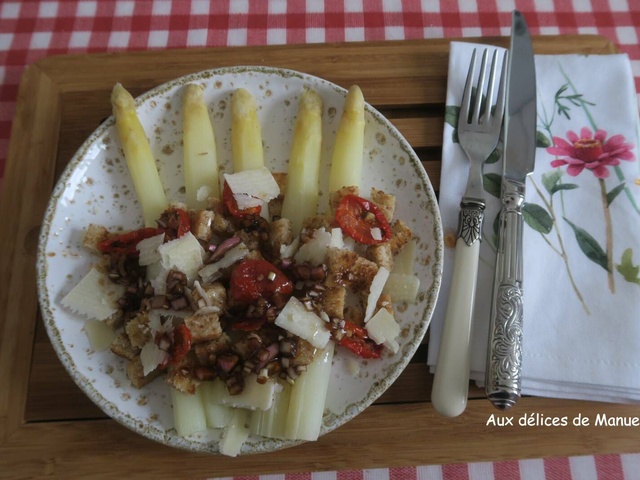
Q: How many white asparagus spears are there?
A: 5